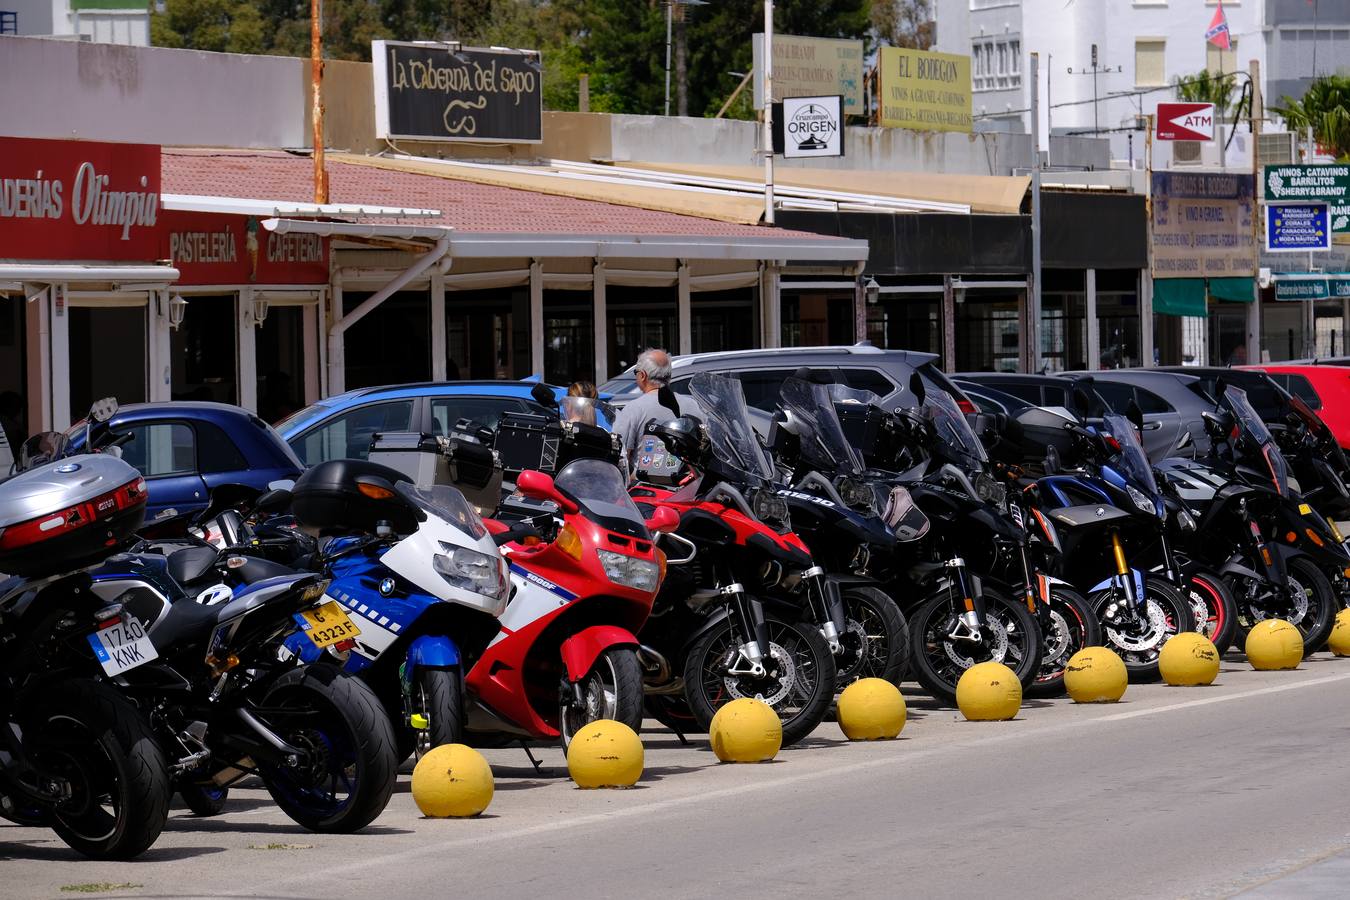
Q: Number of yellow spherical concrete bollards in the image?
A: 9